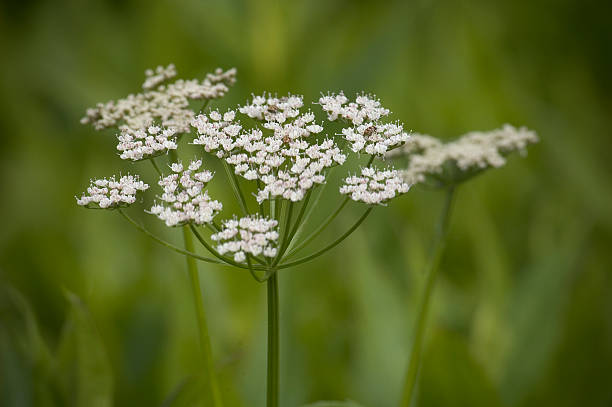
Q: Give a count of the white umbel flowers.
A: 3